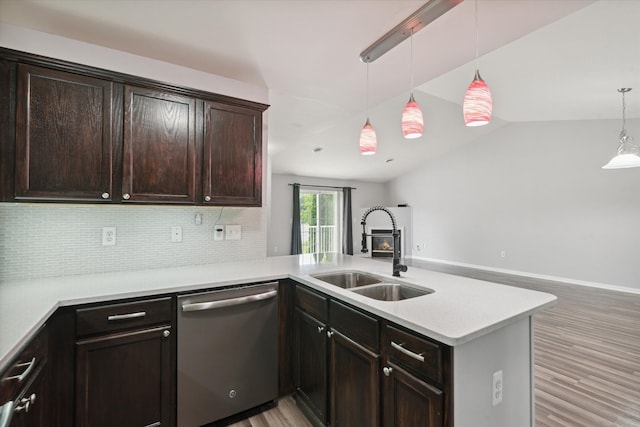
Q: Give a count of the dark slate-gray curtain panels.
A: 2